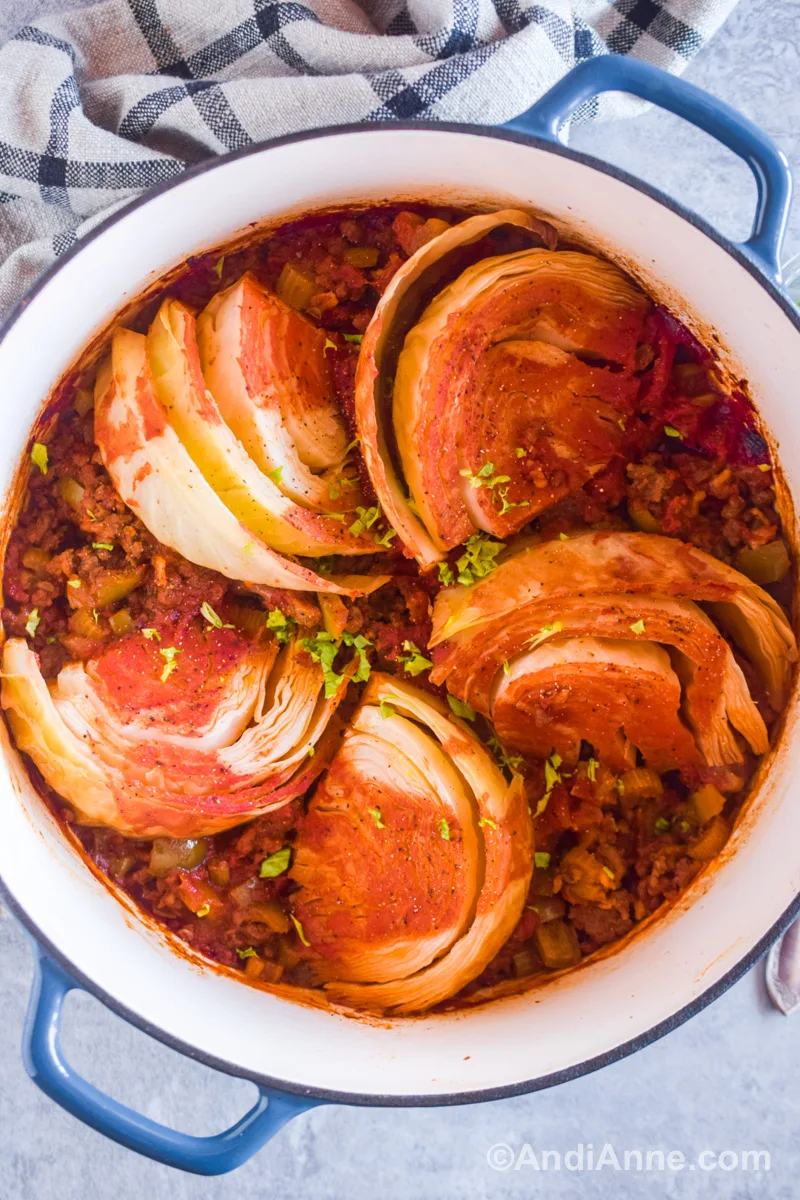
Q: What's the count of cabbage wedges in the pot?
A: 5